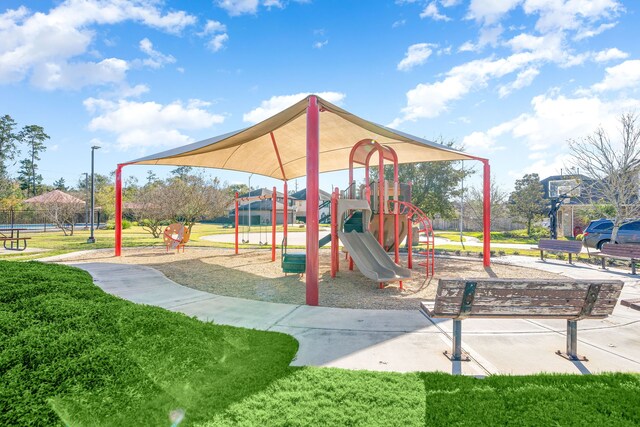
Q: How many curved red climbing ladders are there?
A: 1